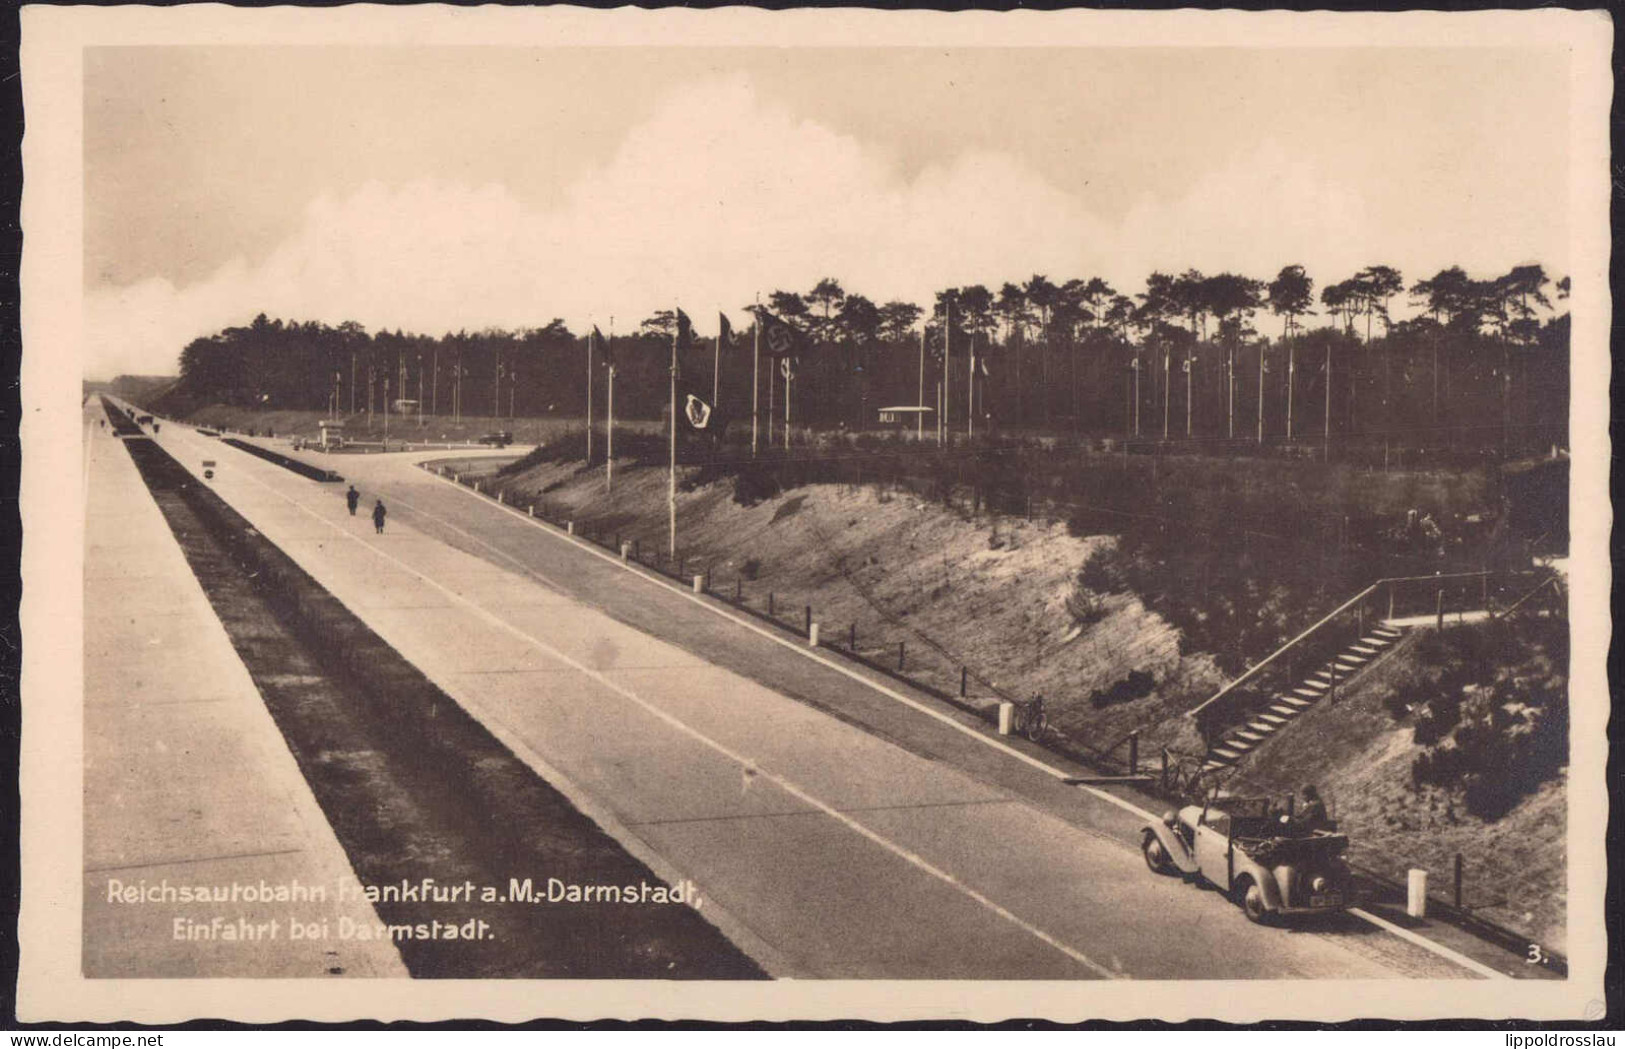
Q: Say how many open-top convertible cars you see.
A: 1